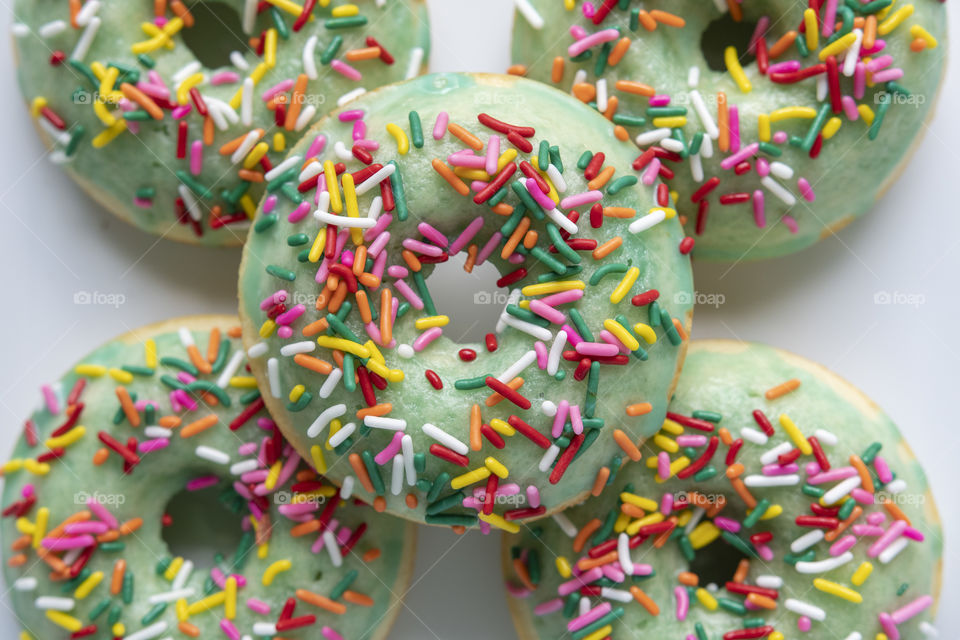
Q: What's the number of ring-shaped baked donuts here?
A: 5